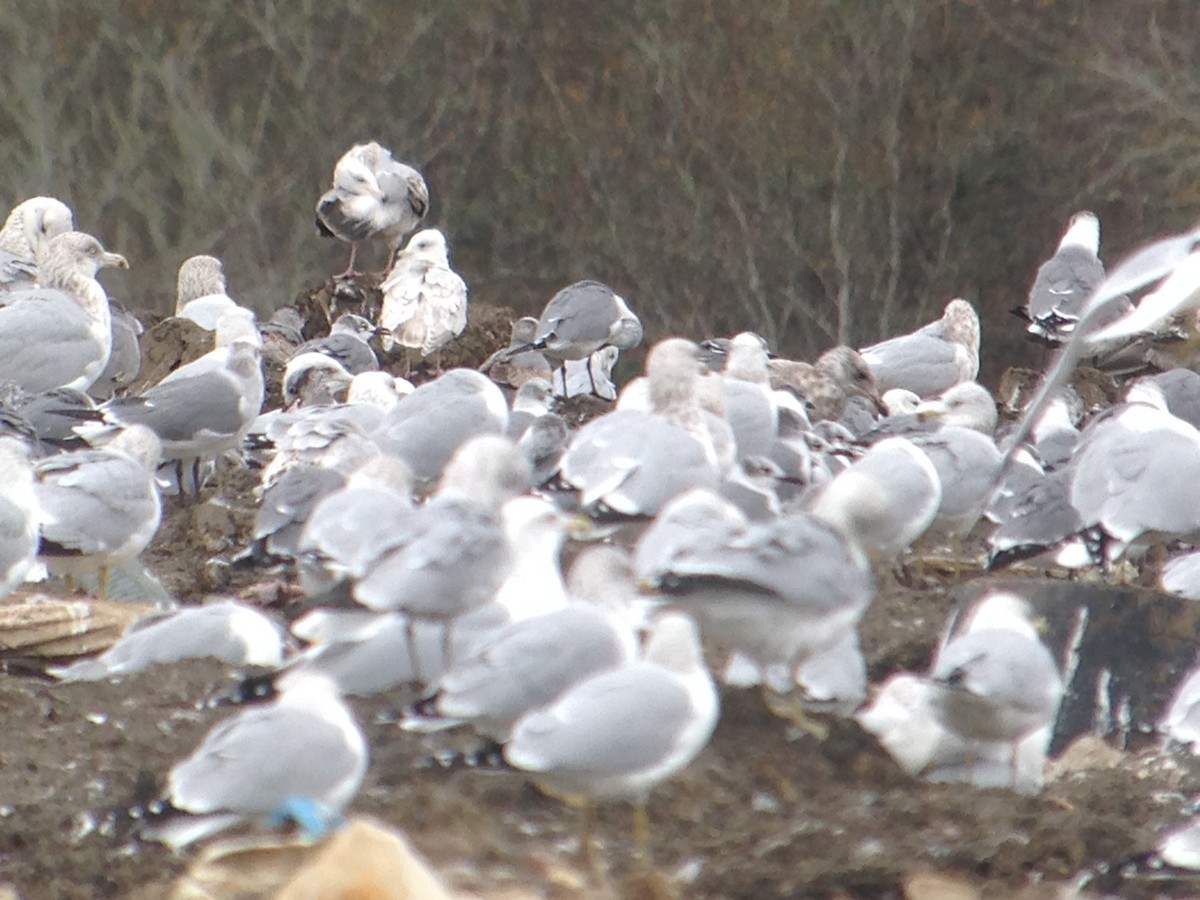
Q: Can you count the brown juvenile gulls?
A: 1